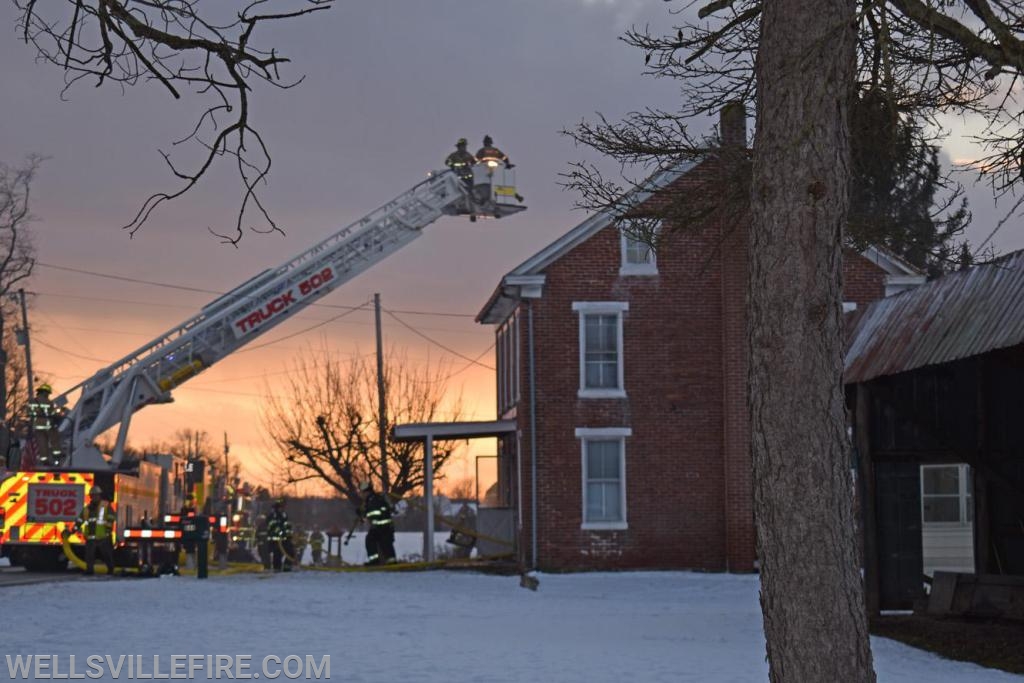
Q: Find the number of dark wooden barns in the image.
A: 1